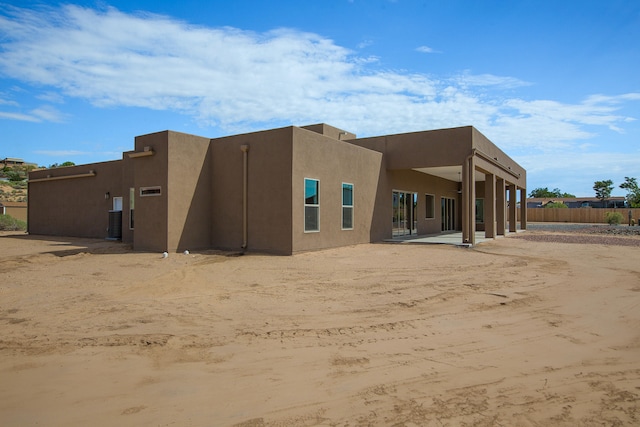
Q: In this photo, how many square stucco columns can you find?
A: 5